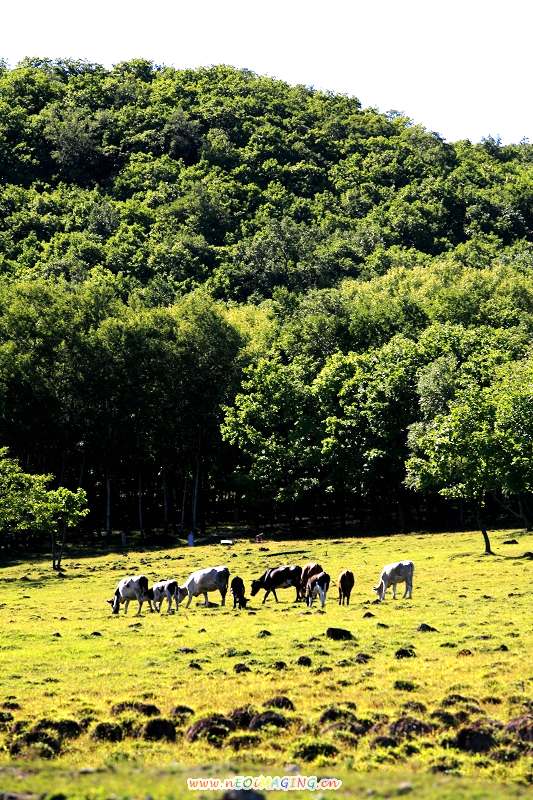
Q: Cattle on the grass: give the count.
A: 9